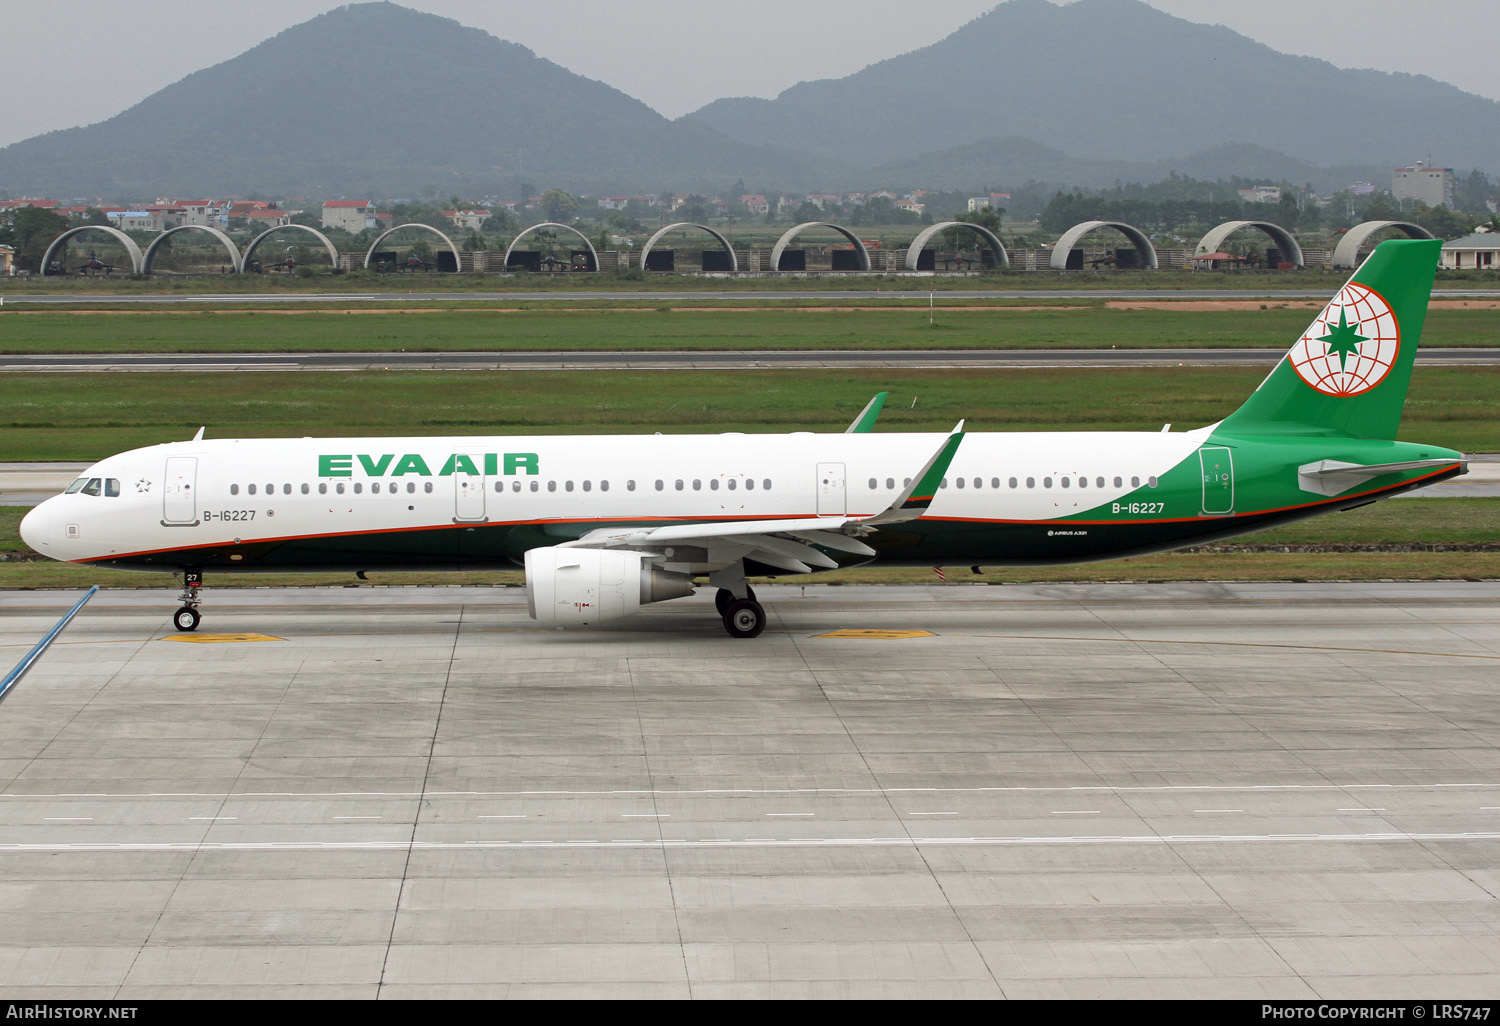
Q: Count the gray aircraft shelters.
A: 11